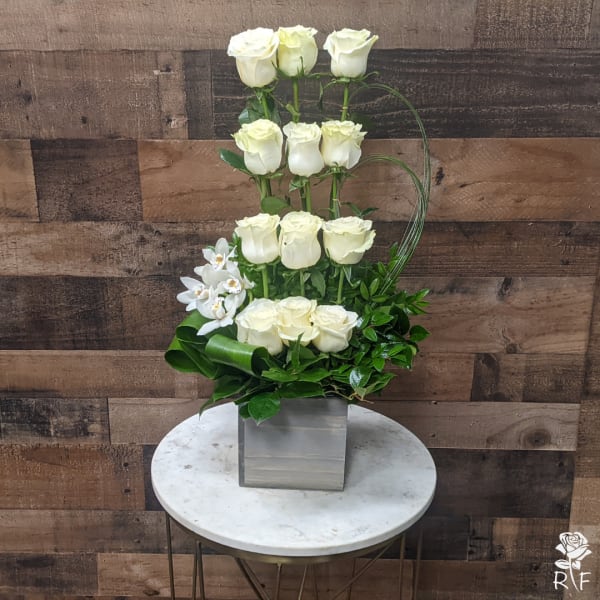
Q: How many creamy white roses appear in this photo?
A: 12